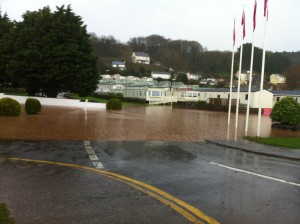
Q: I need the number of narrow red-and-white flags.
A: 4